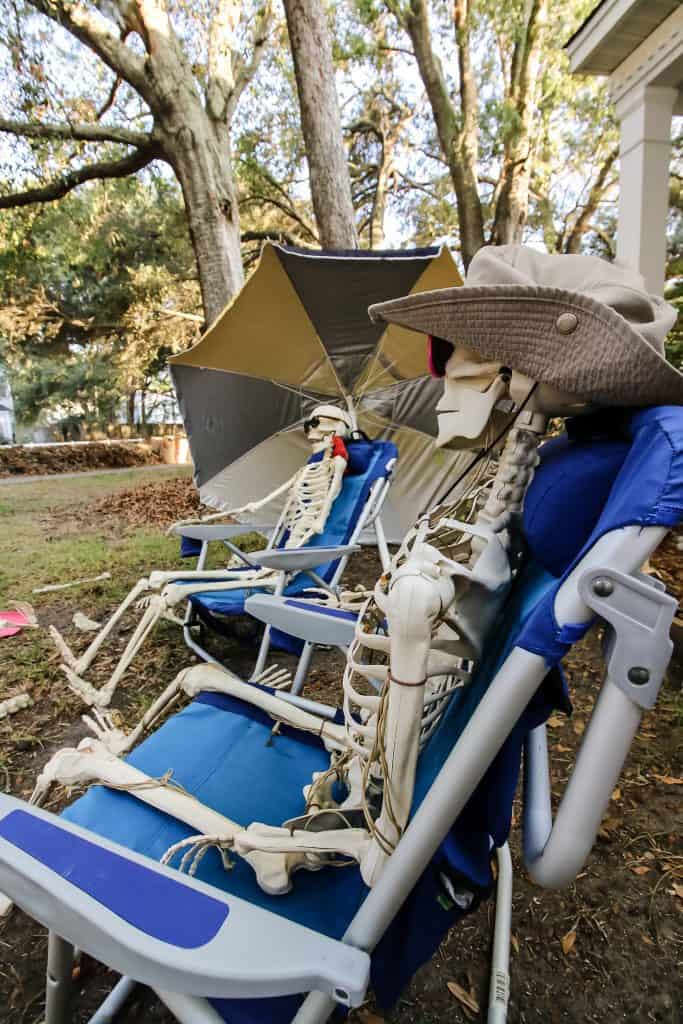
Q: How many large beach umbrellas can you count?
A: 1